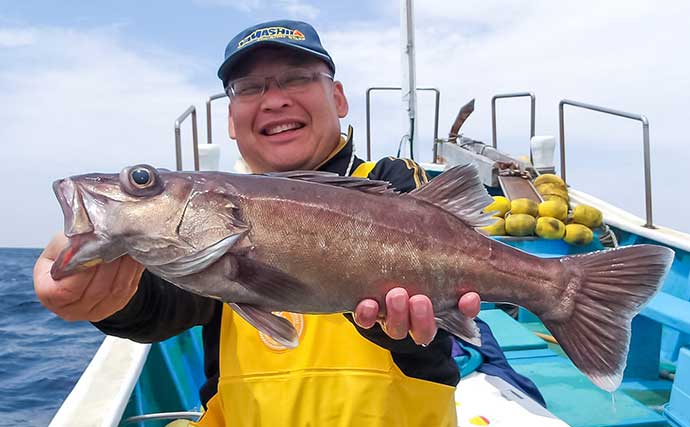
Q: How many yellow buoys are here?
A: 11